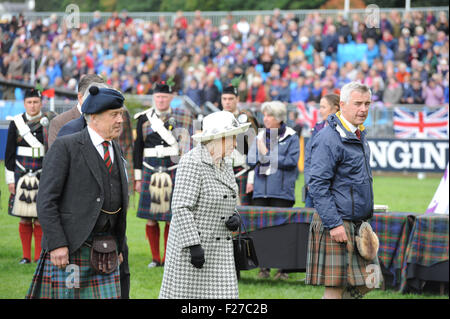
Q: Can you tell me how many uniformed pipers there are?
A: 3